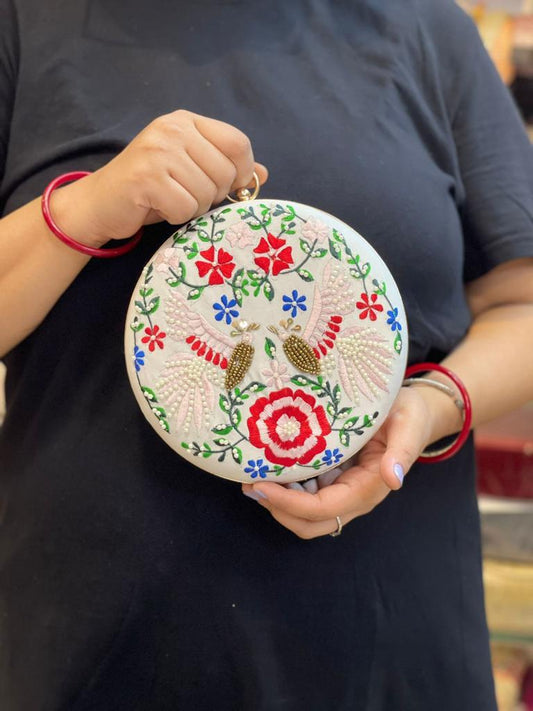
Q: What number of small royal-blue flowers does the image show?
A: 6